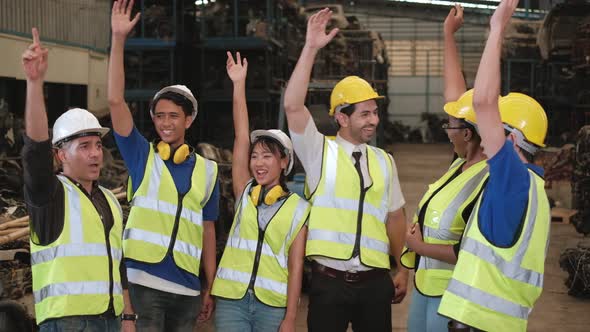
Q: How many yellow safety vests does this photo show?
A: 6